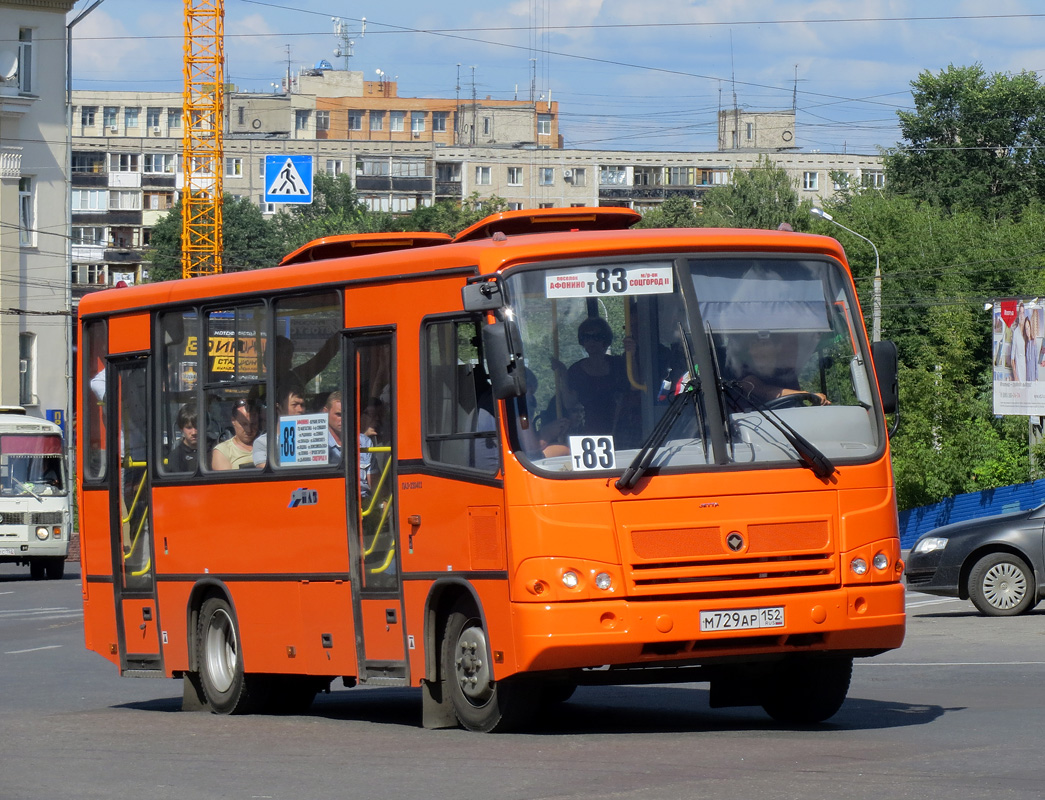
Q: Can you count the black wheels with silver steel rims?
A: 3